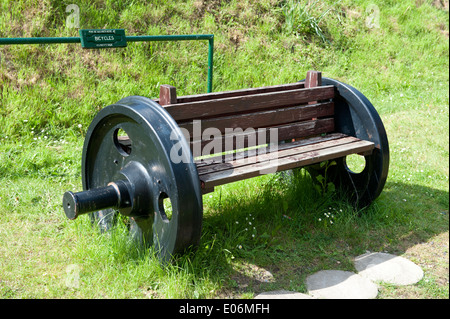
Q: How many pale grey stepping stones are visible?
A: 3